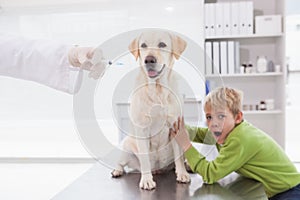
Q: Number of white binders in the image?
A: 12